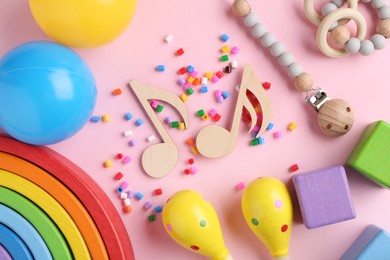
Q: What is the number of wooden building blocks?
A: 3